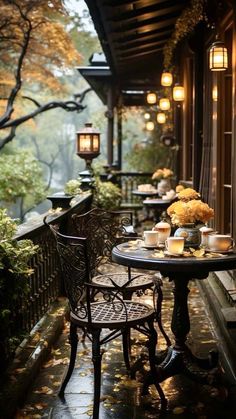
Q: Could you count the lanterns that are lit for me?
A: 9